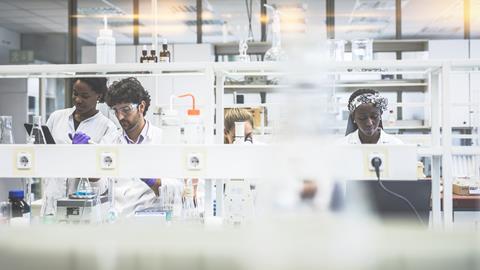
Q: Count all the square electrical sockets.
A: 4